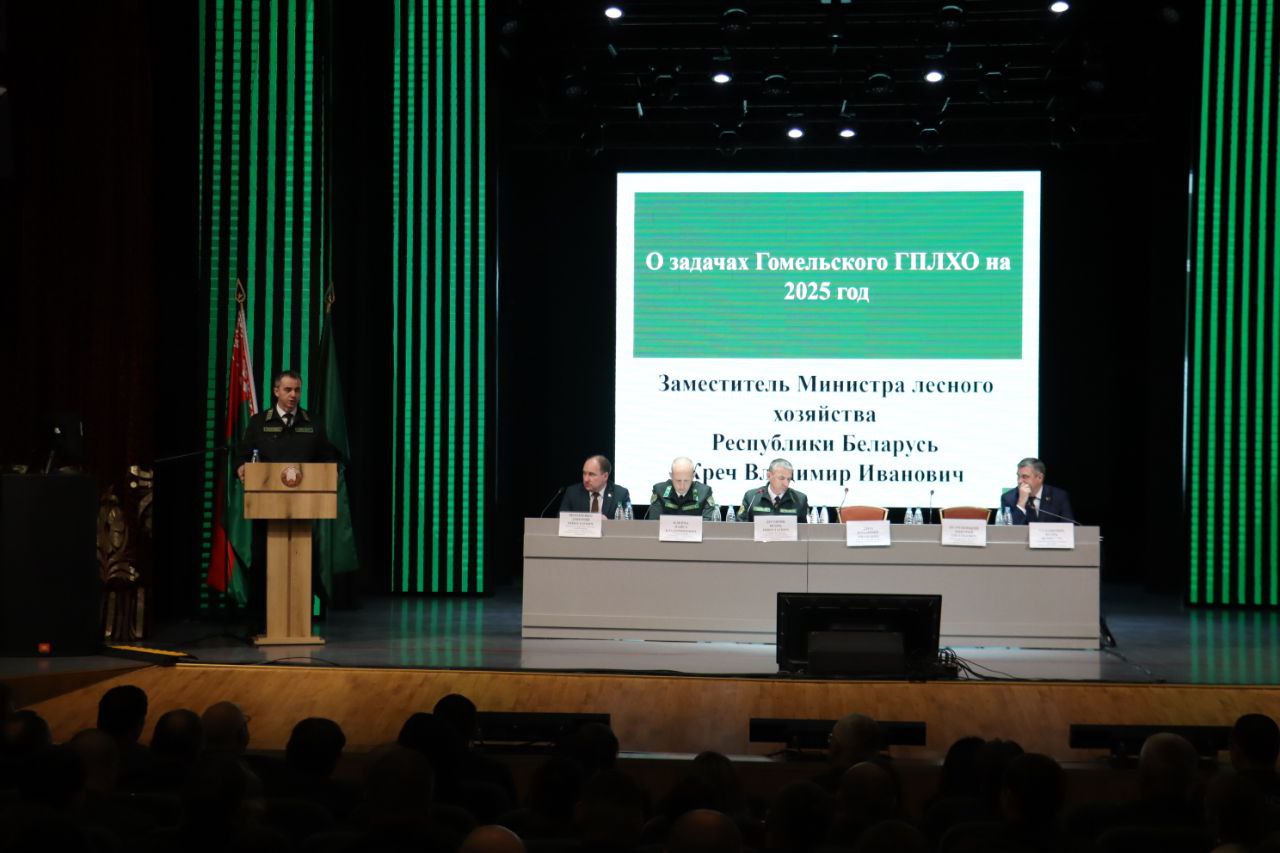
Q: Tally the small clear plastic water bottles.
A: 11